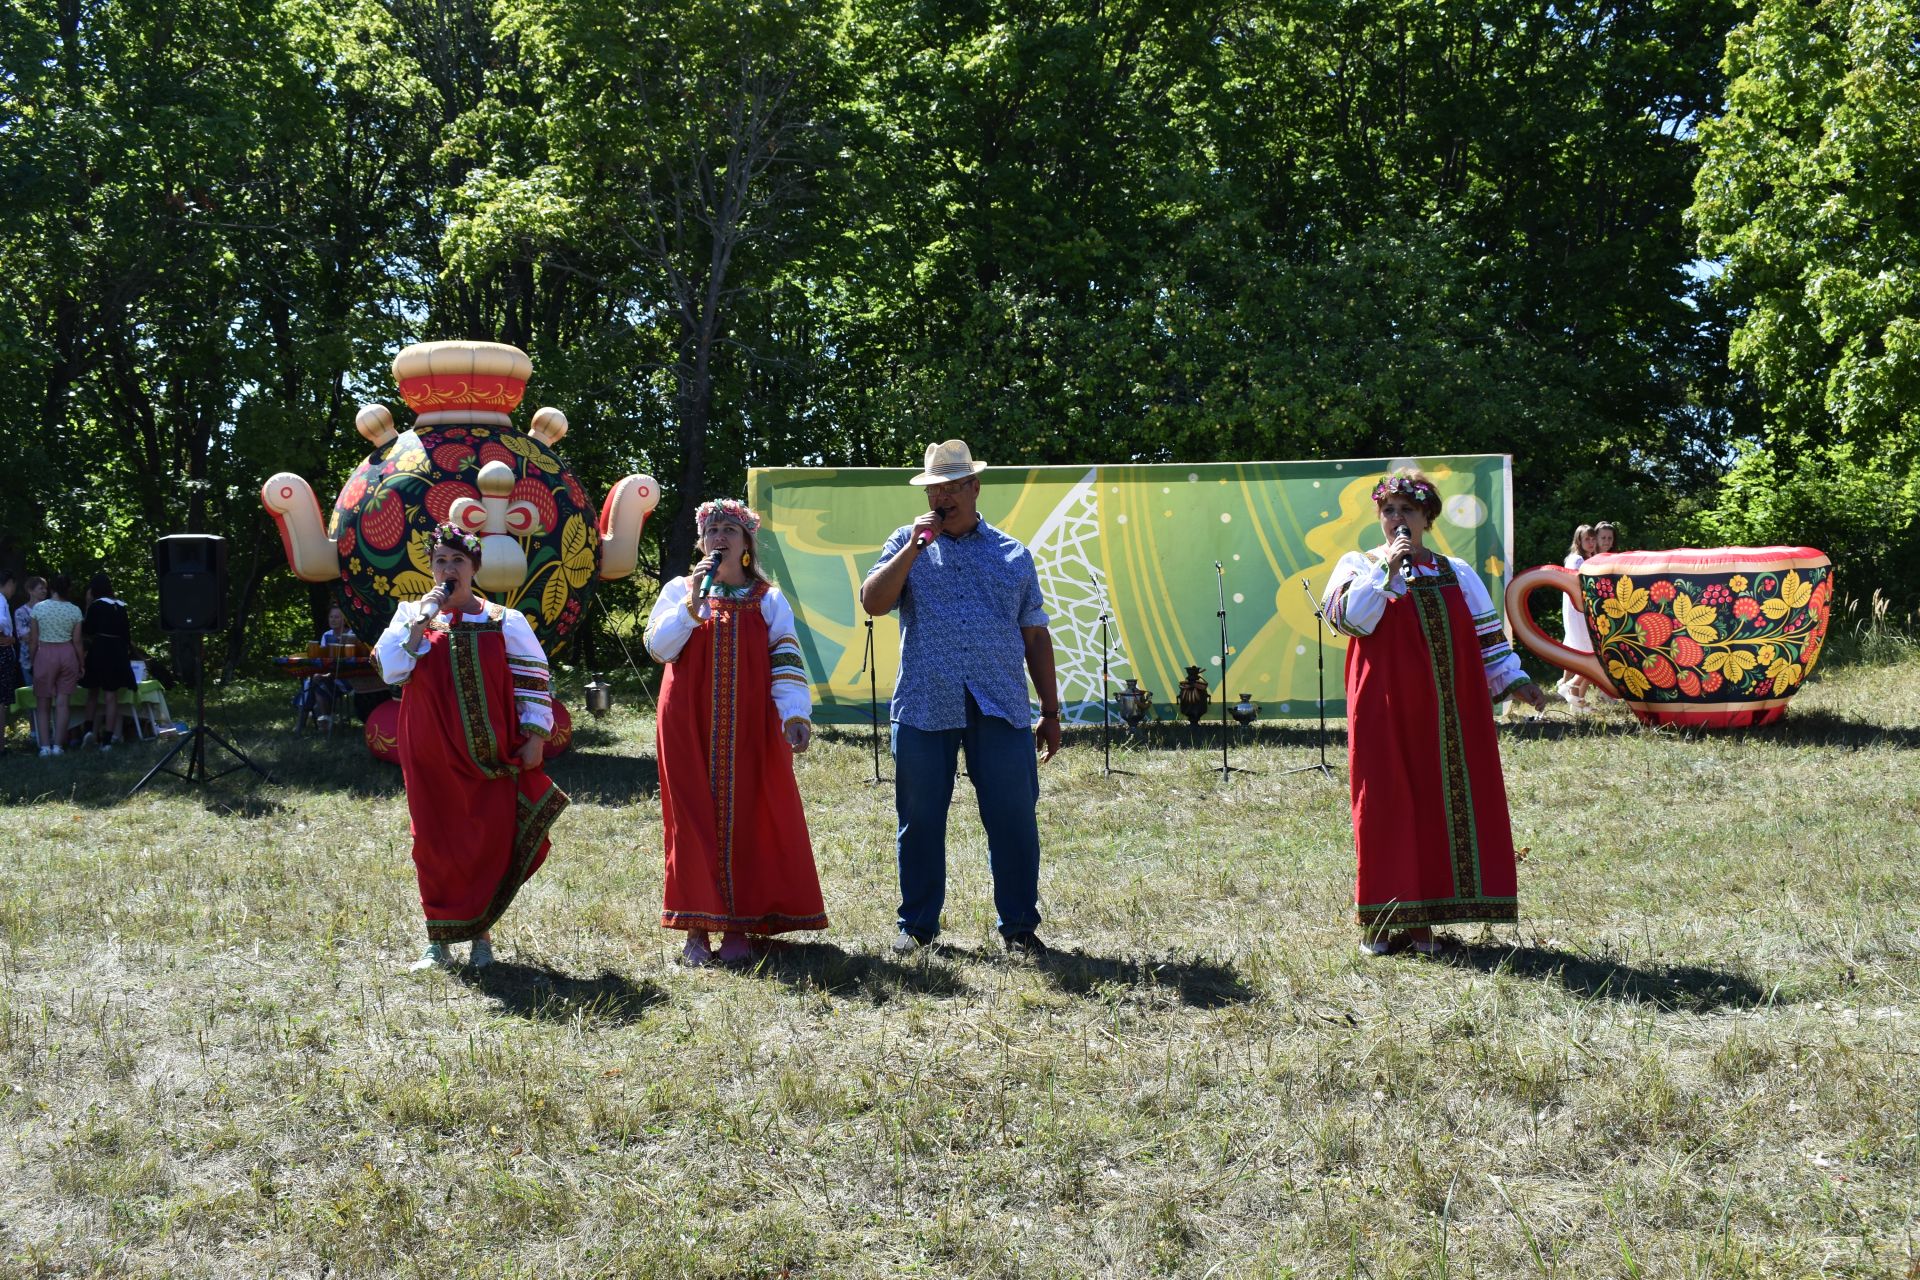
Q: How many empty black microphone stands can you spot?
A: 4